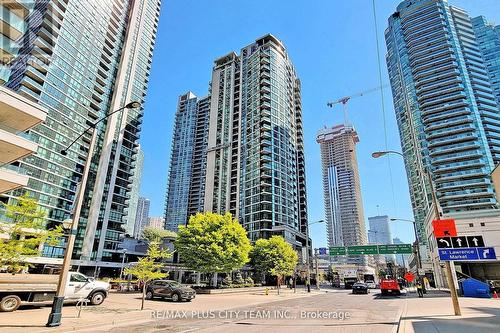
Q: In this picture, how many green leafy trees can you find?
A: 4